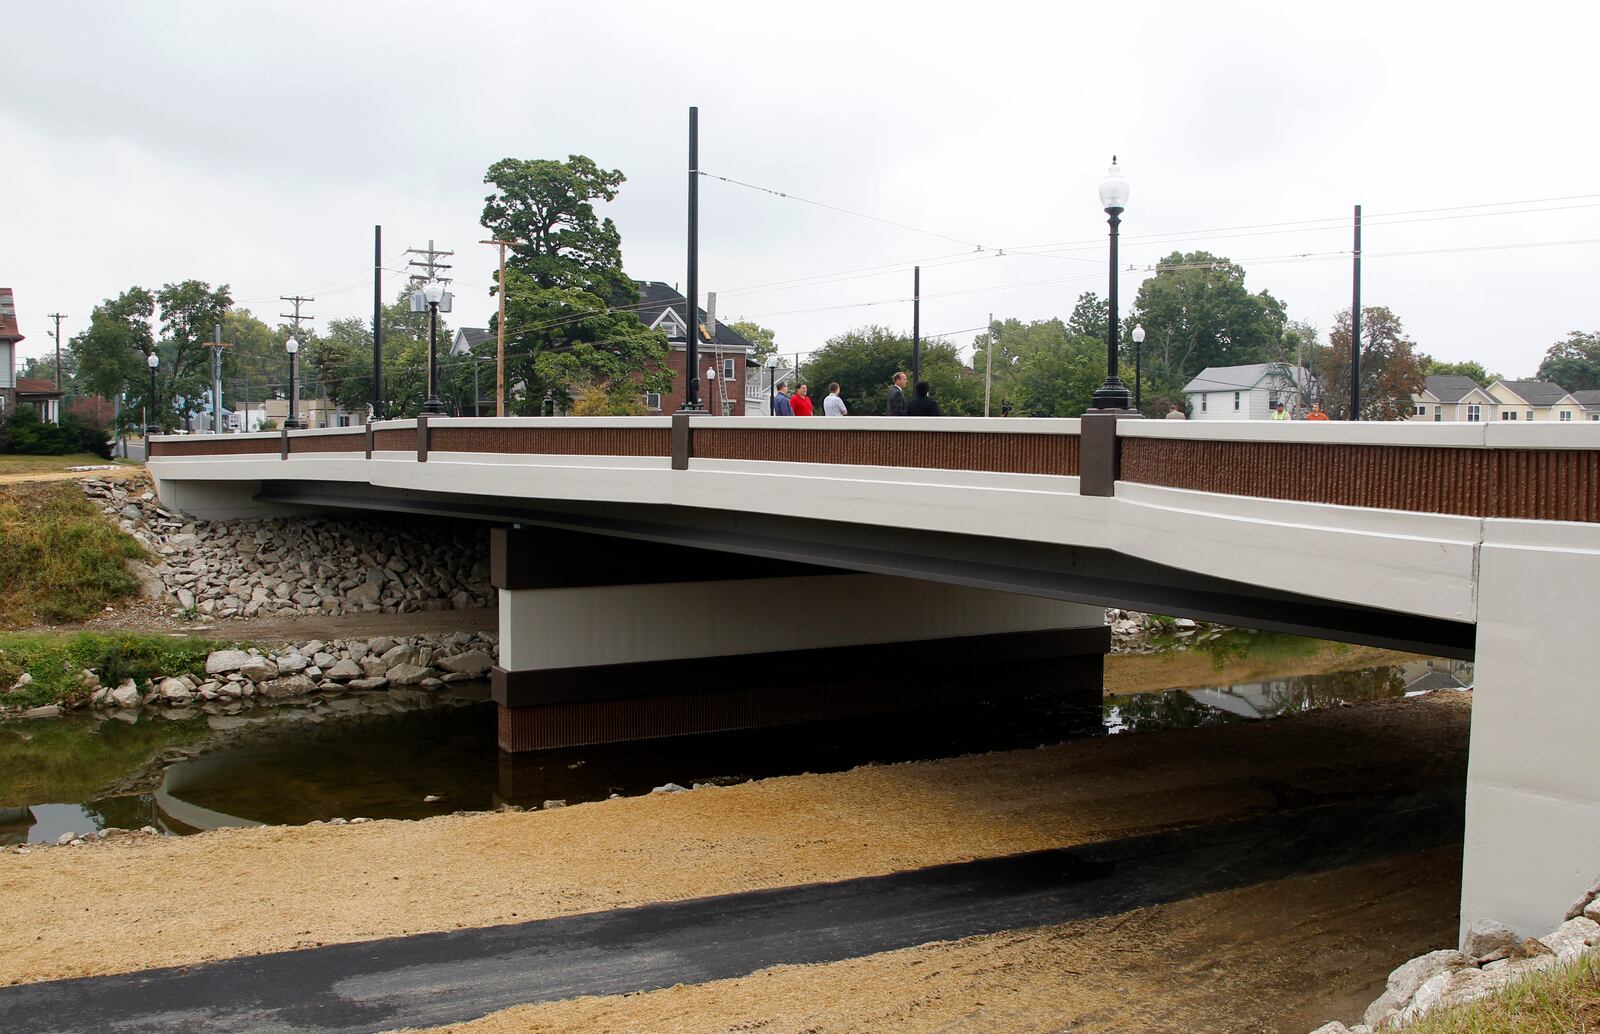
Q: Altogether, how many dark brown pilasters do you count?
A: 6